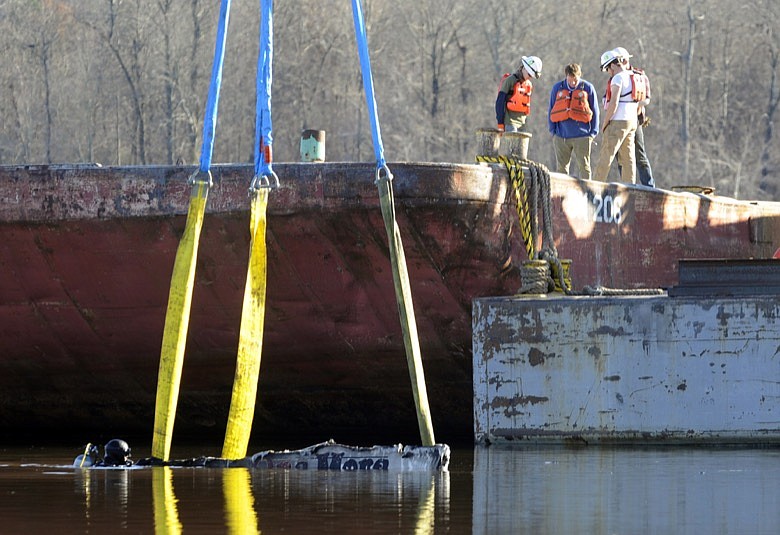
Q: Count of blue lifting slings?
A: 3